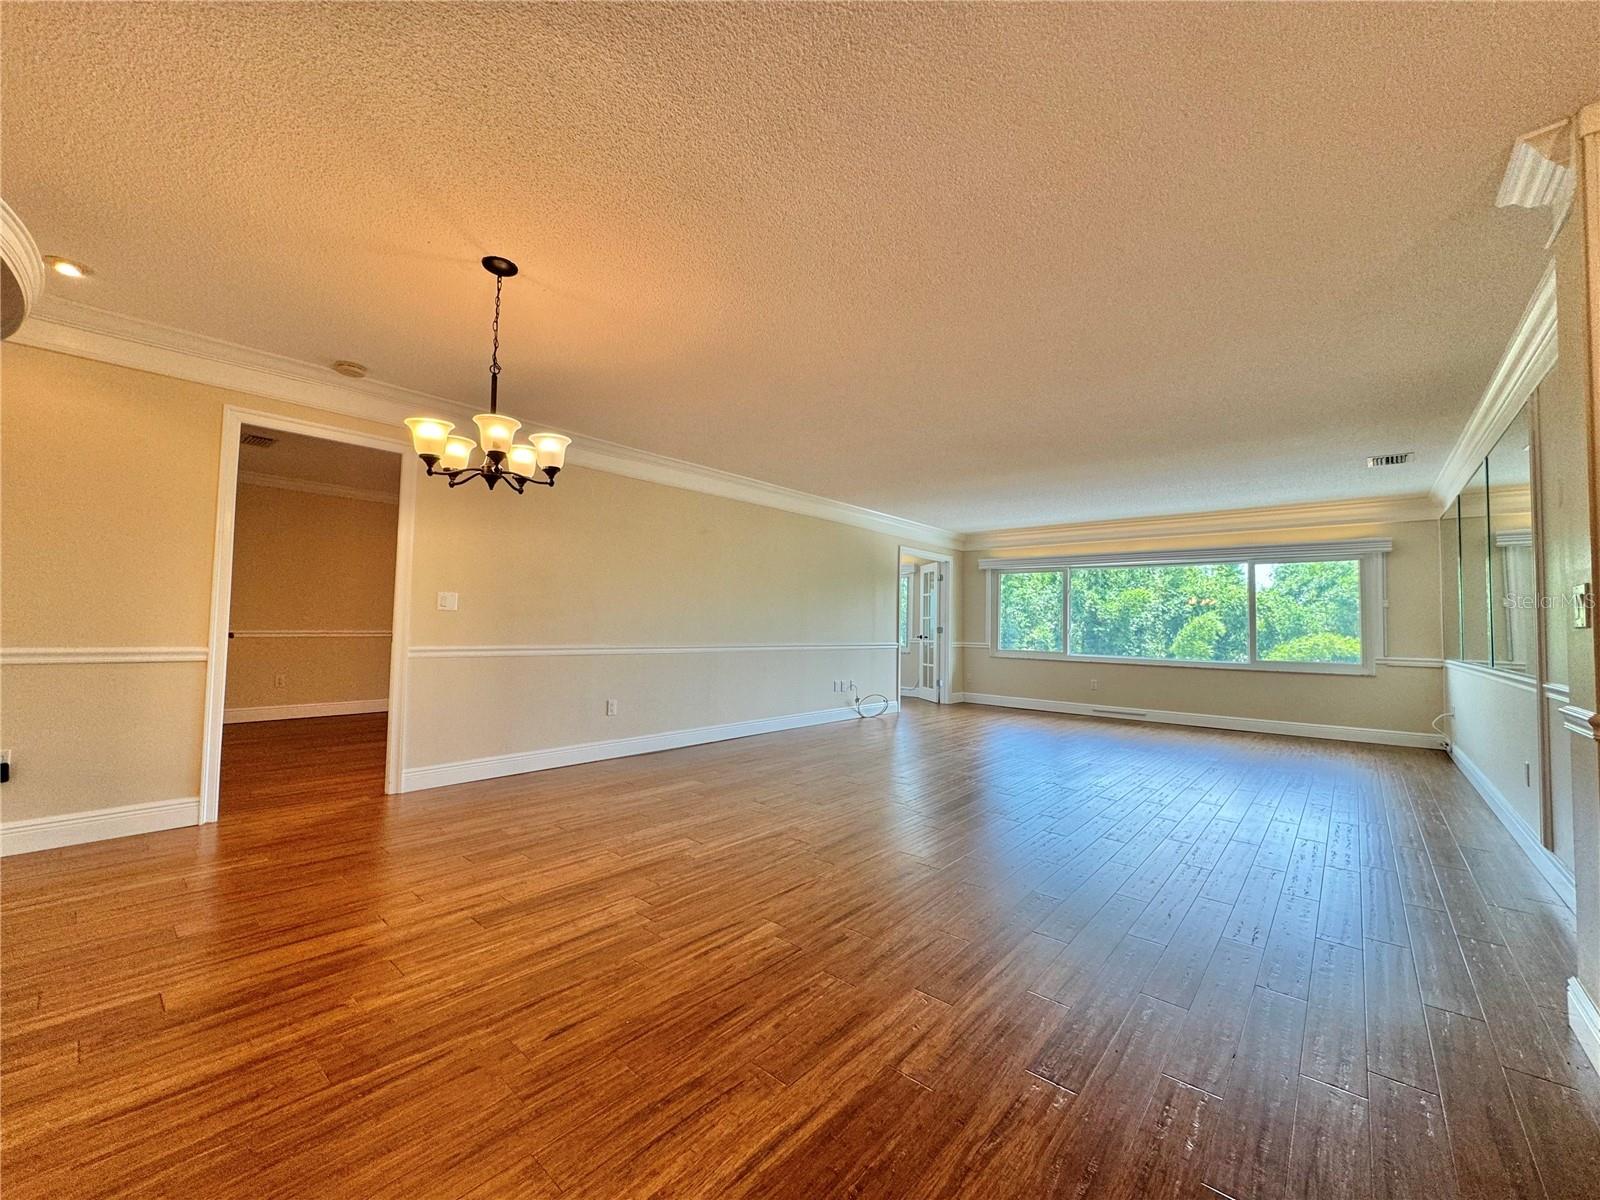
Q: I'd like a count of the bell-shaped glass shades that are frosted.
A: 5